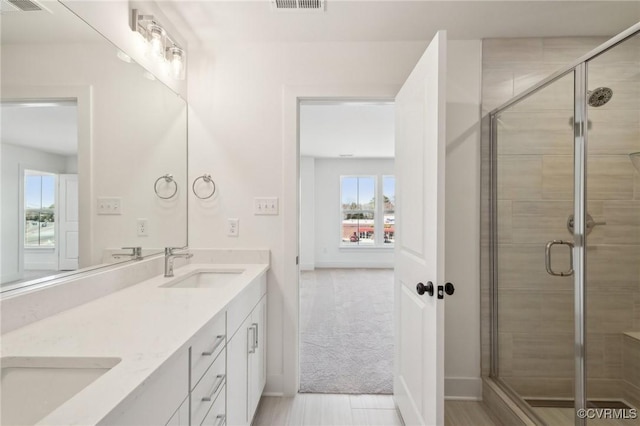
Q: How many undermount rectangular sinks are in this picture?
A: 2